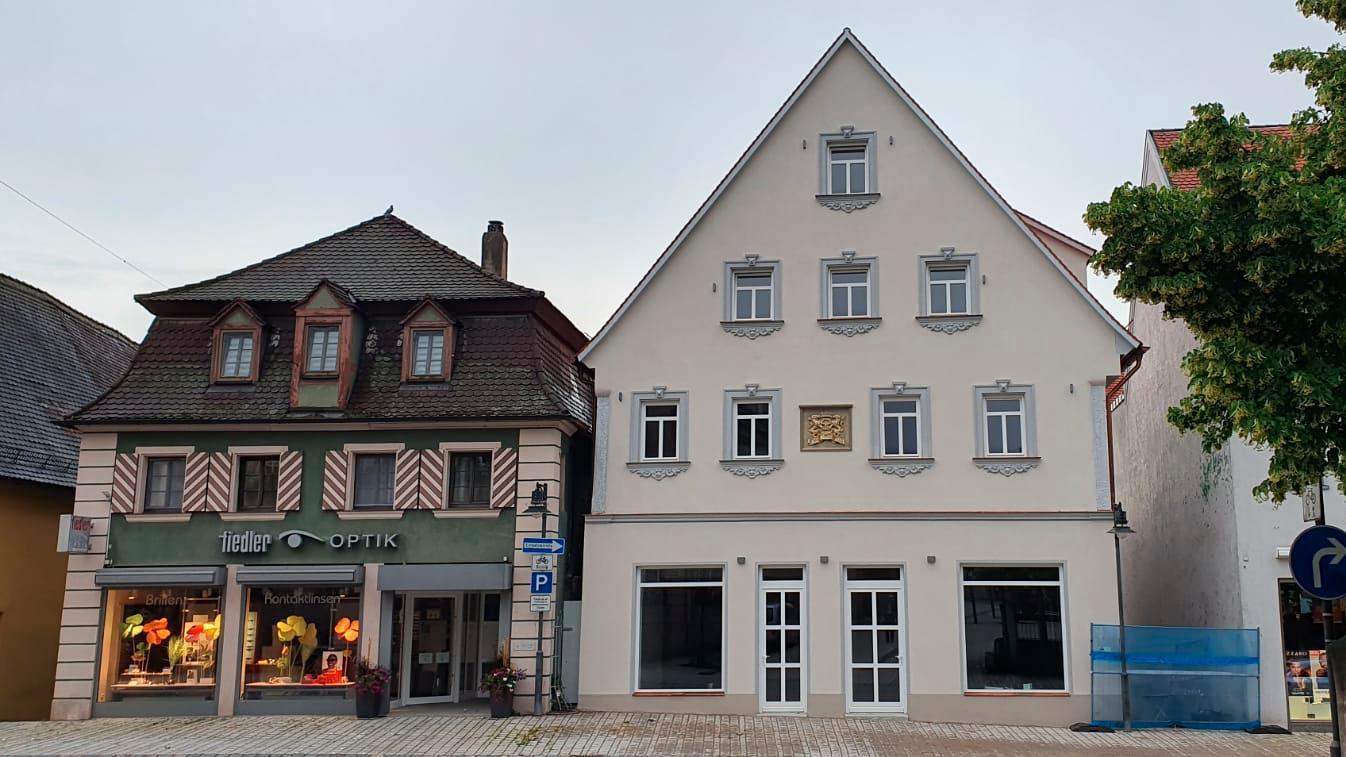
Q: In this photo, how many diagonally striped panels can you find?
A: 8